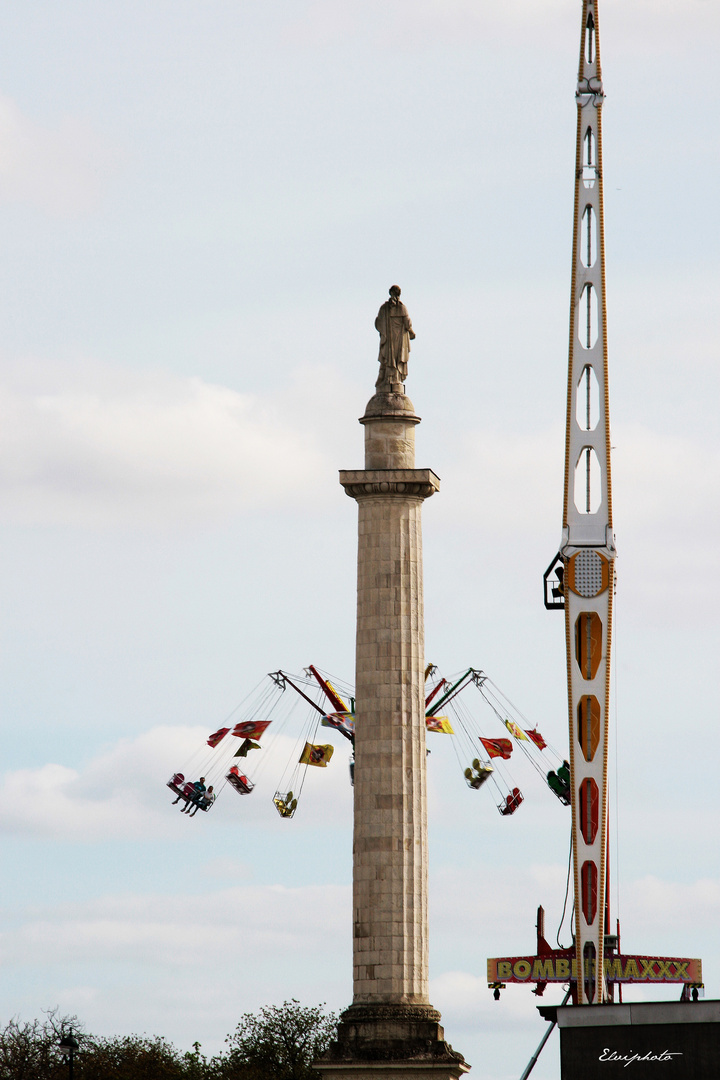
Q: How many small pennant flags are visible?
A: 9